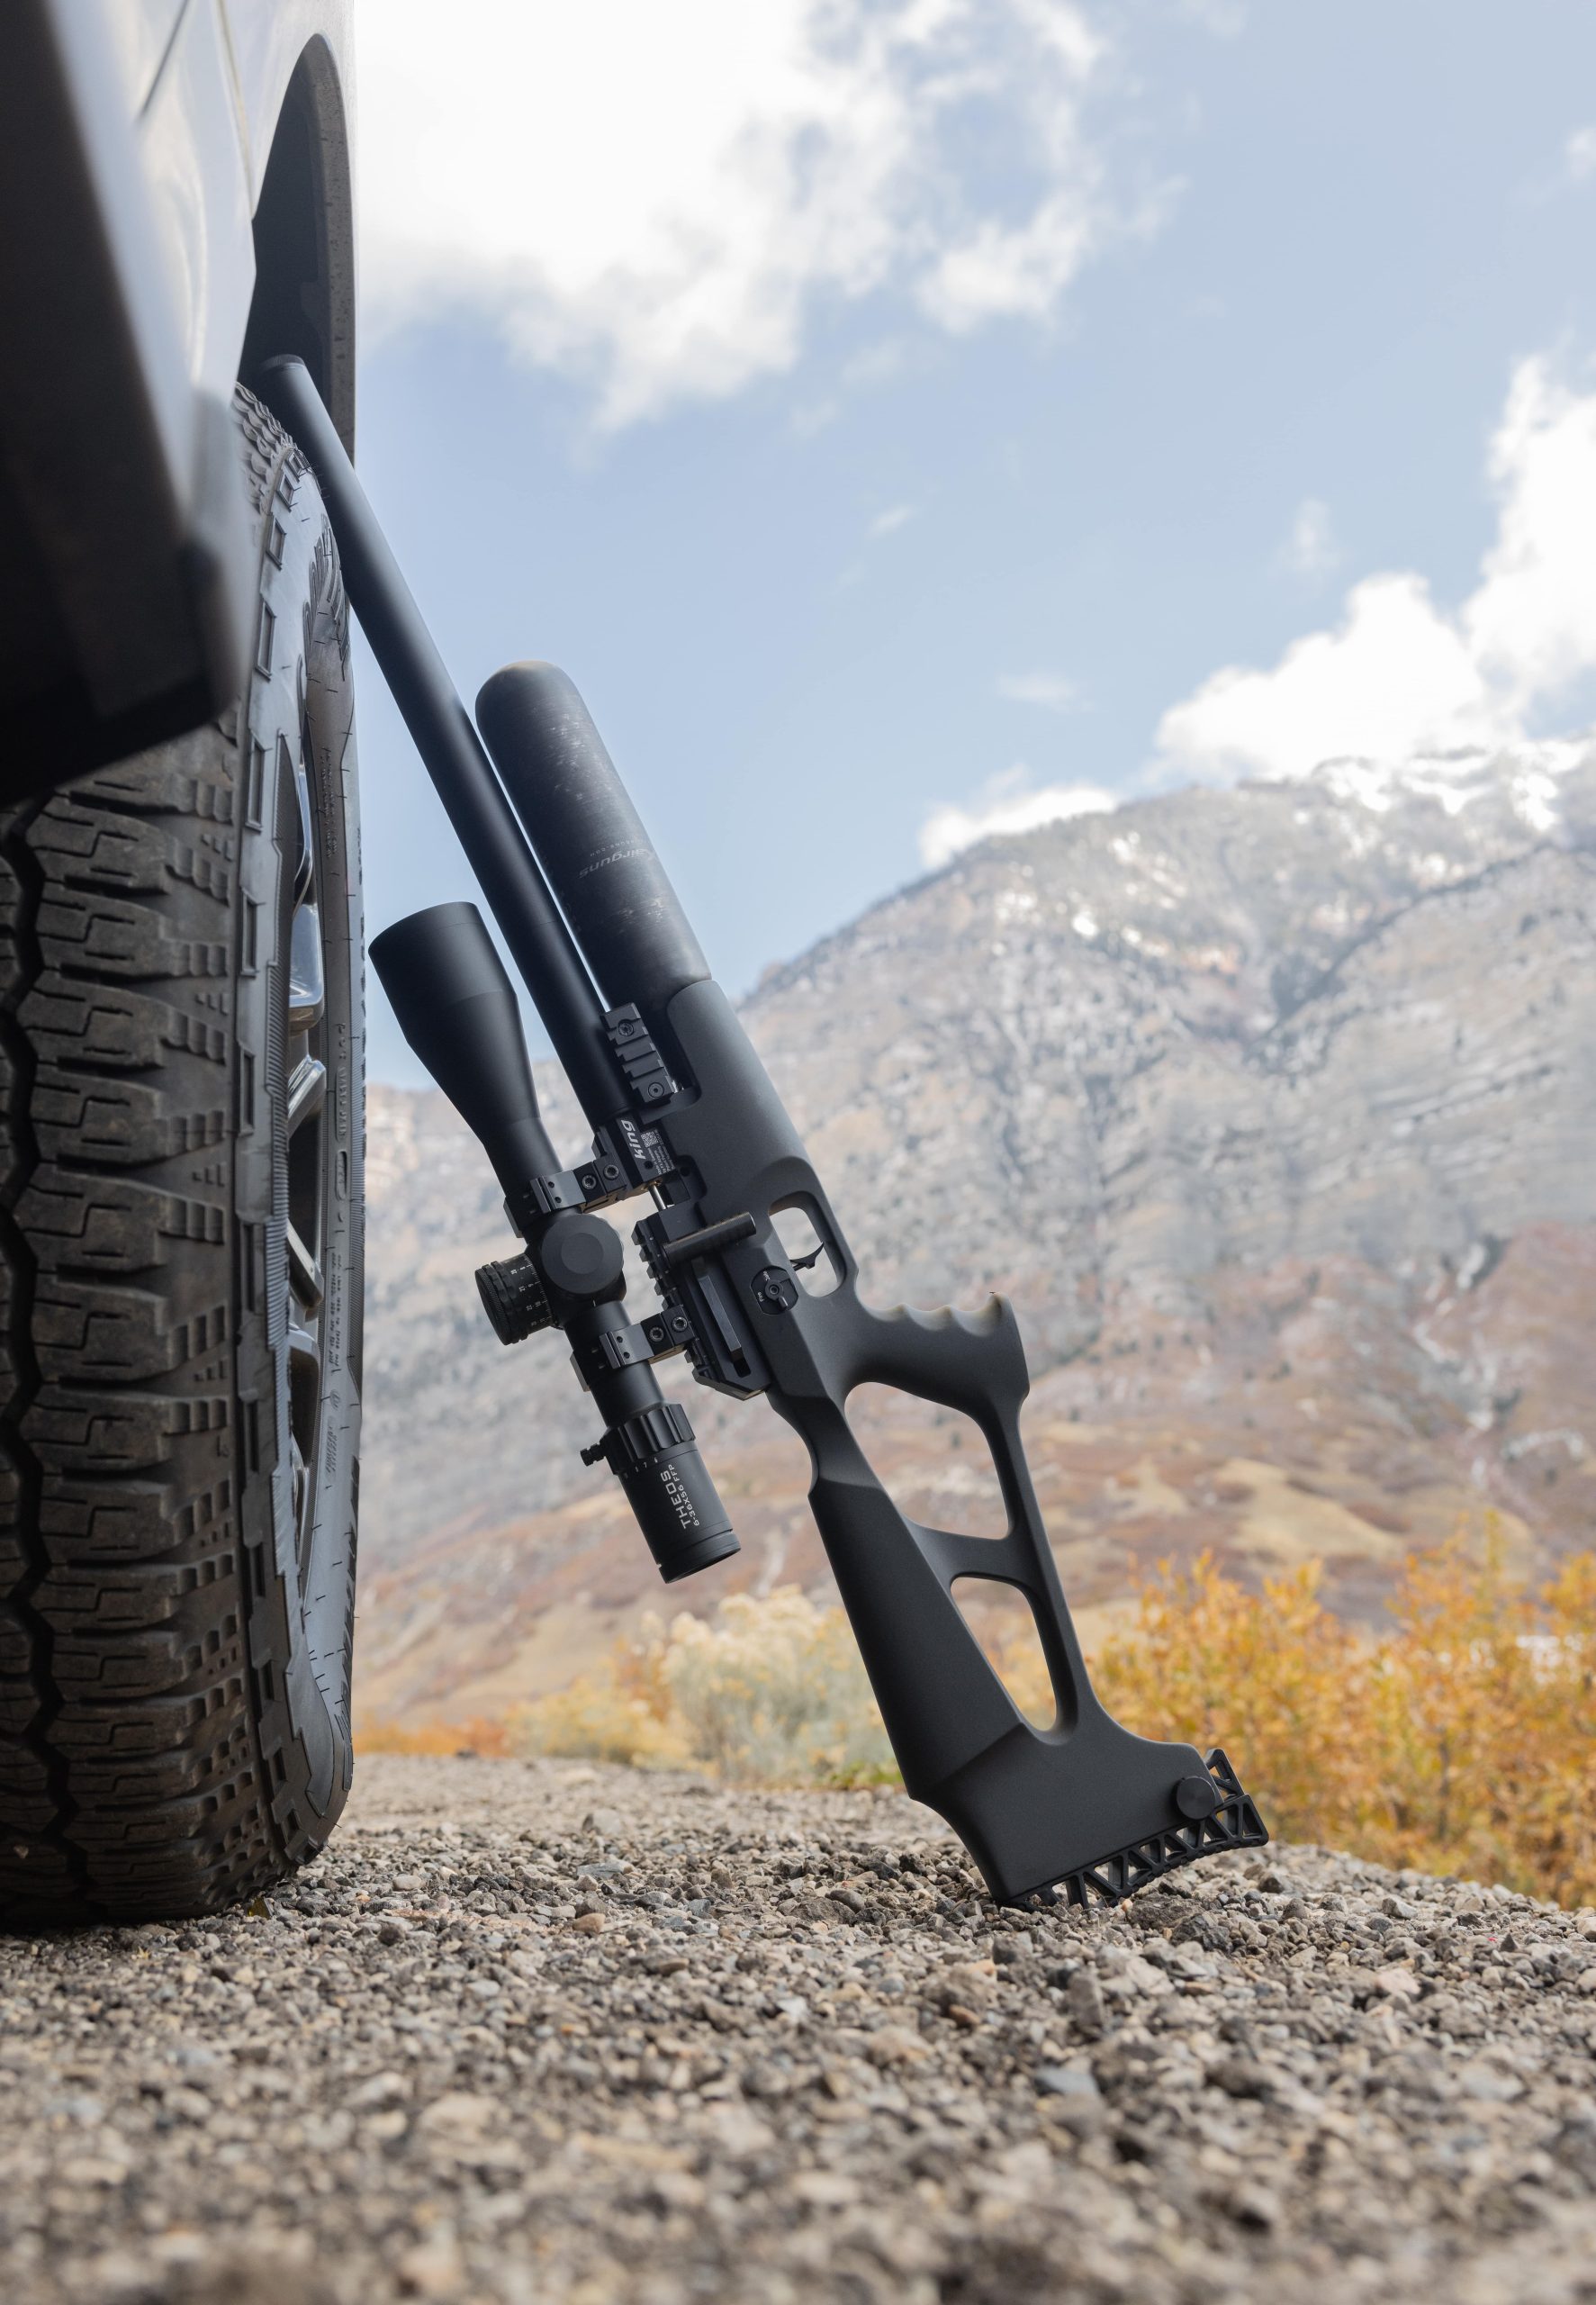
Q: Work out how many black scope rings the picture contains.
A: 2